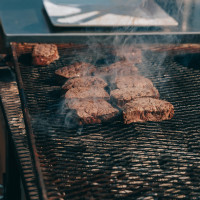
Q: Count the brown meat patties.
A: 10